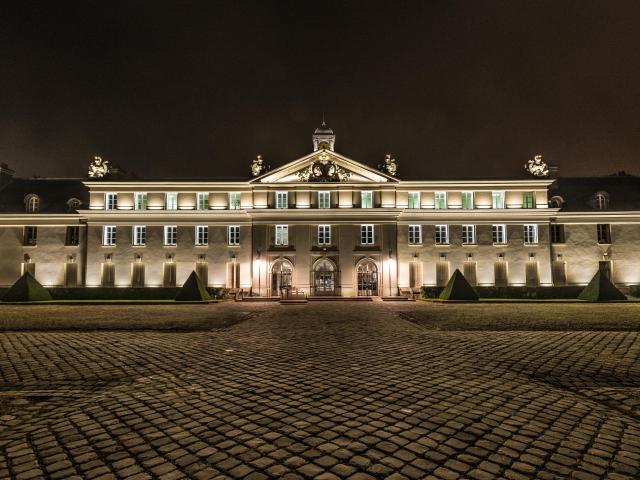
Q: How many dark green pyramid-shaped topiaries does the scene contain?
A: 4